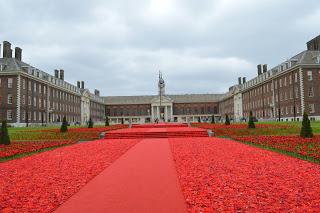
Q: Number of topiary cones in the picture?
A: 10